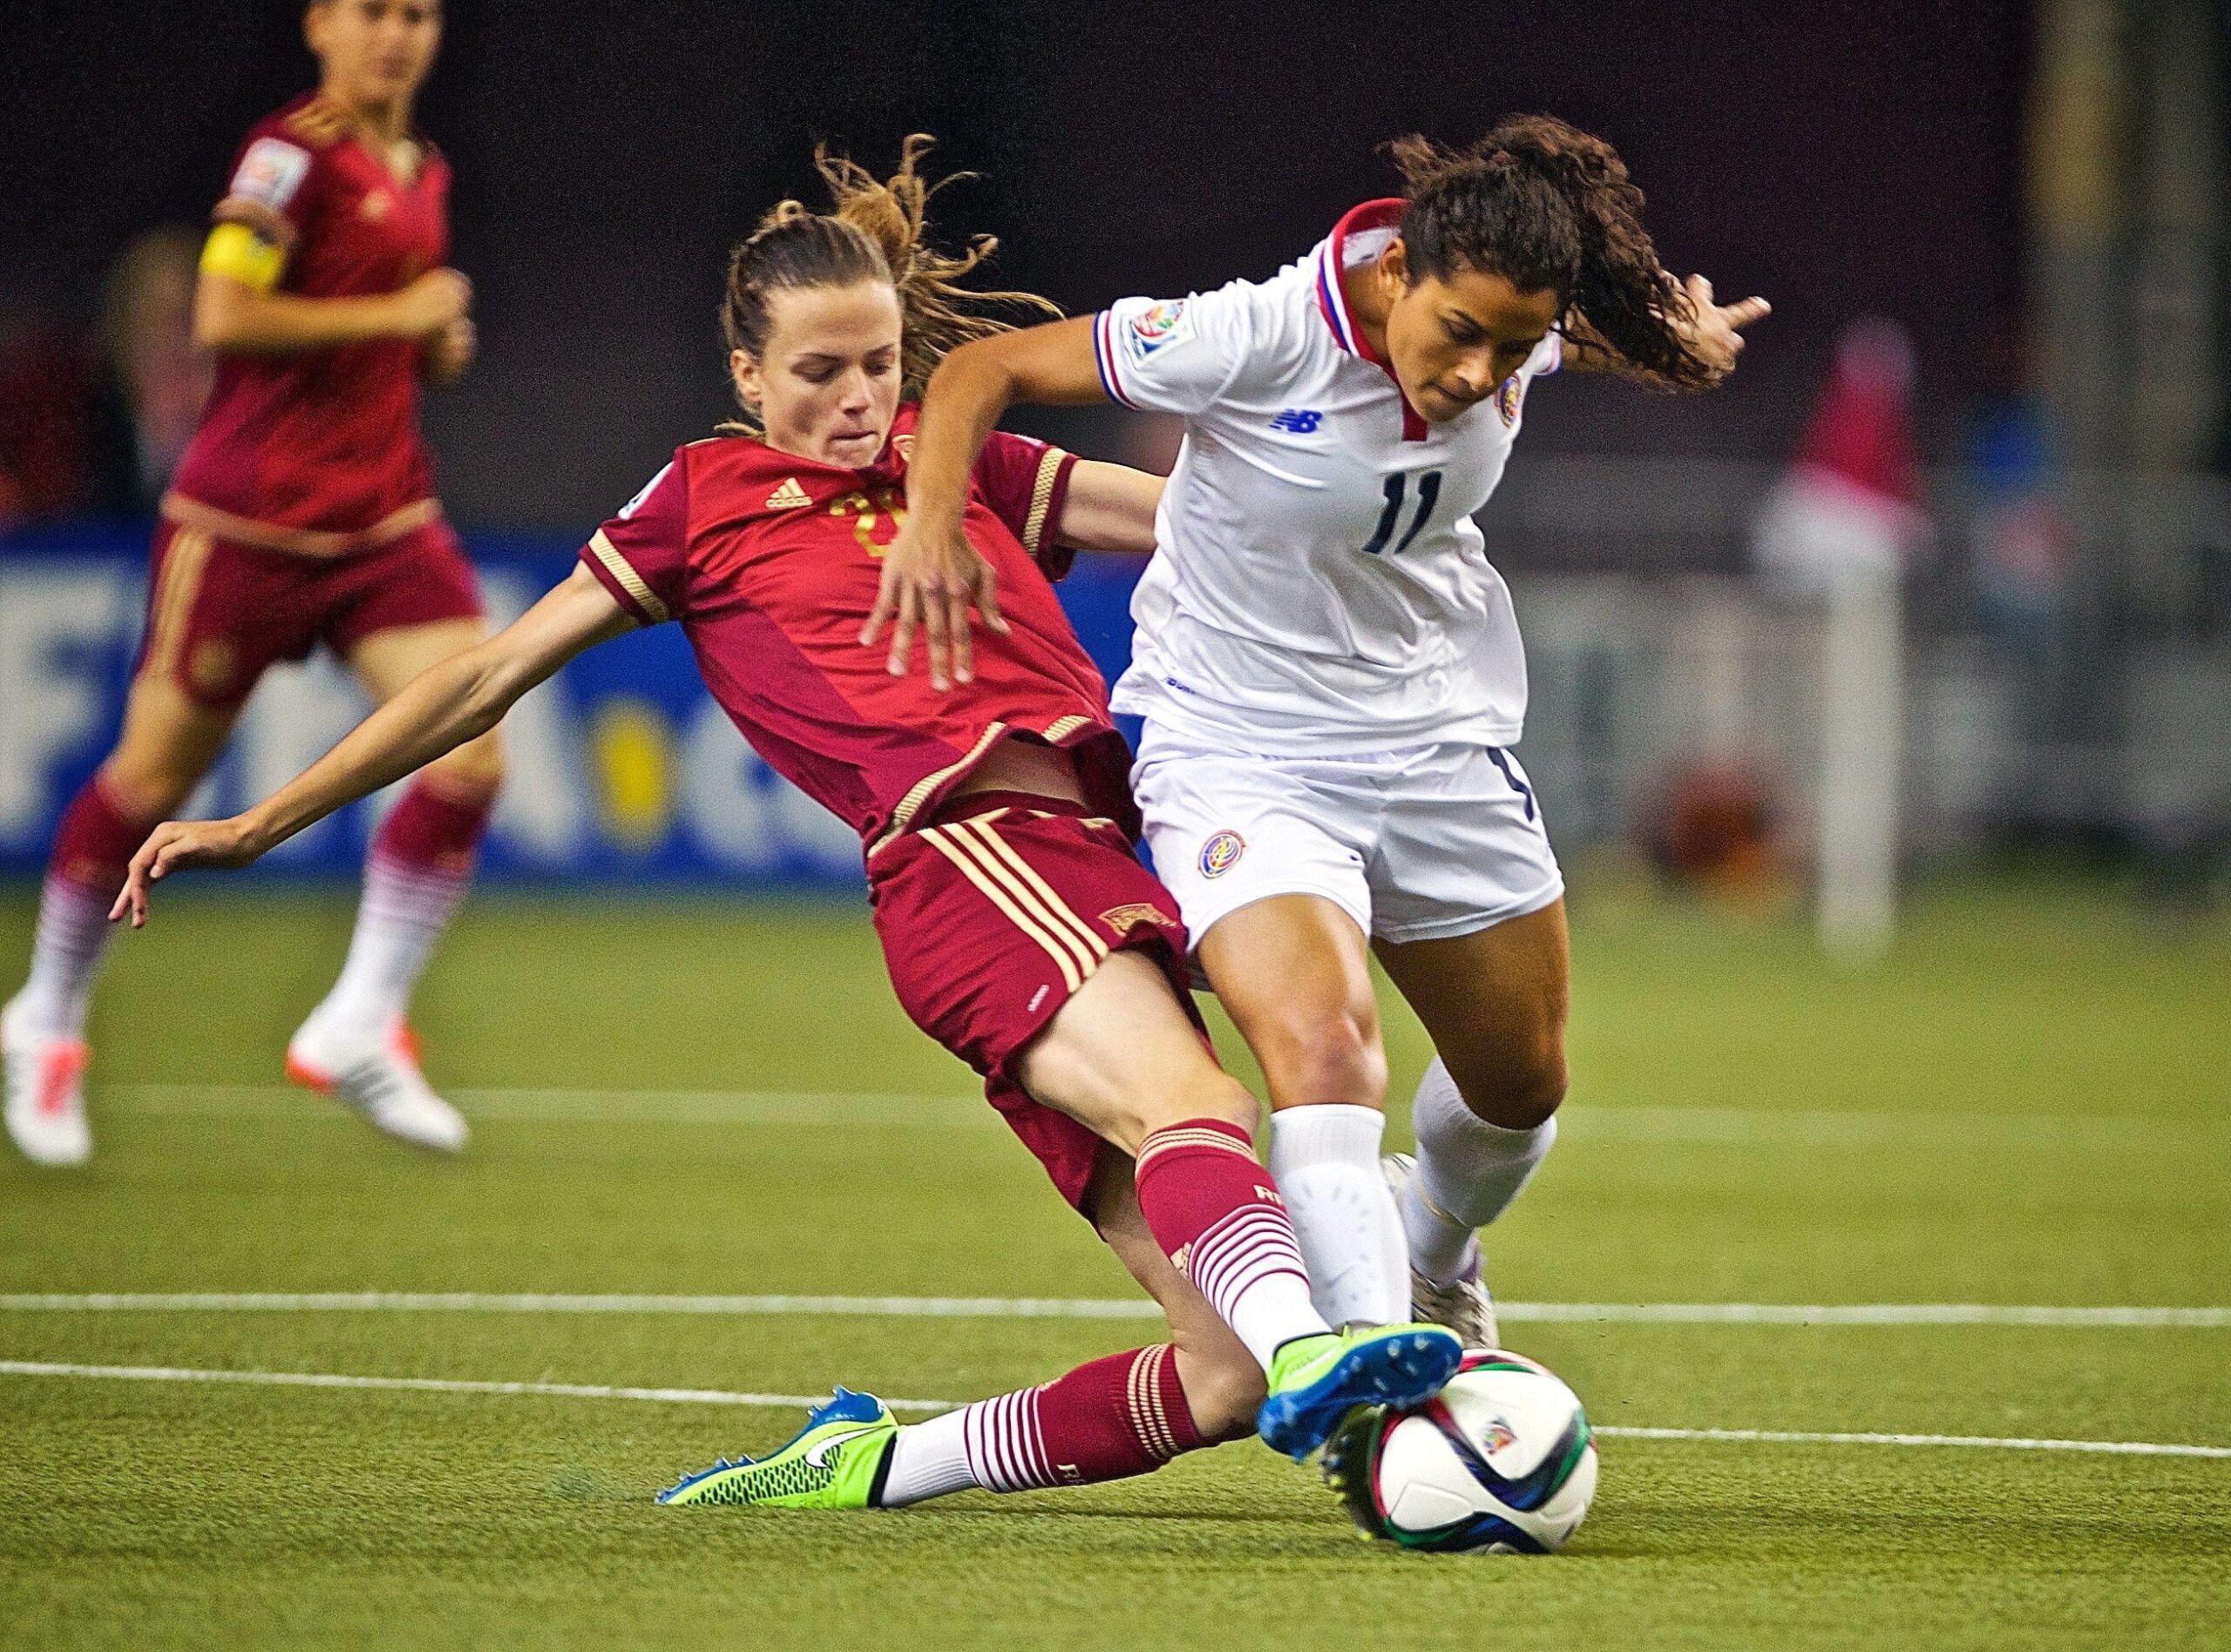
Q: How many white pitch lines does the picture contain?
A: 3